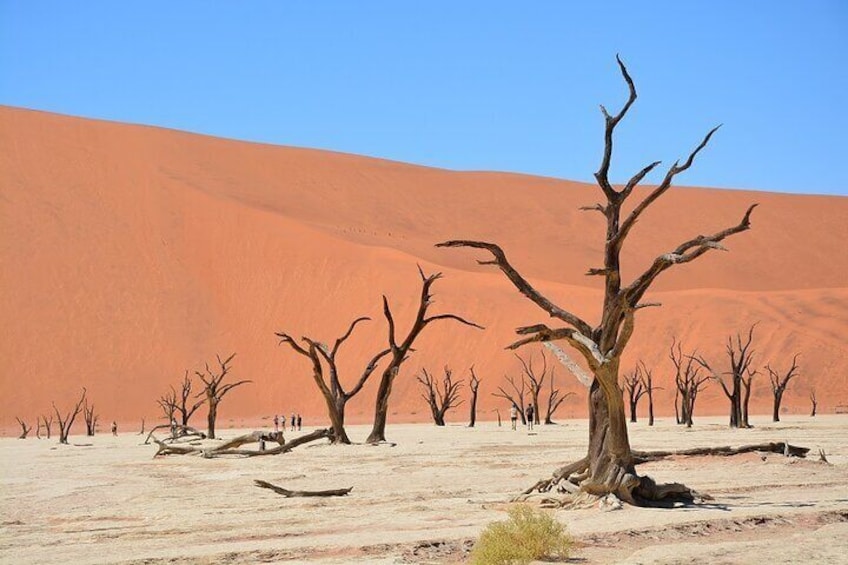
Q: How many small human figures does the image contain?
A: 8